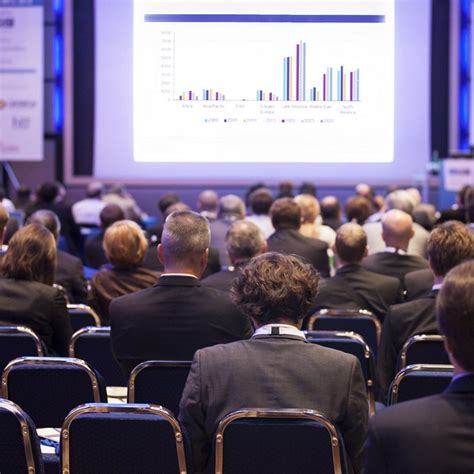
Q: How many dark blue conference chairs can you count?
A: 12